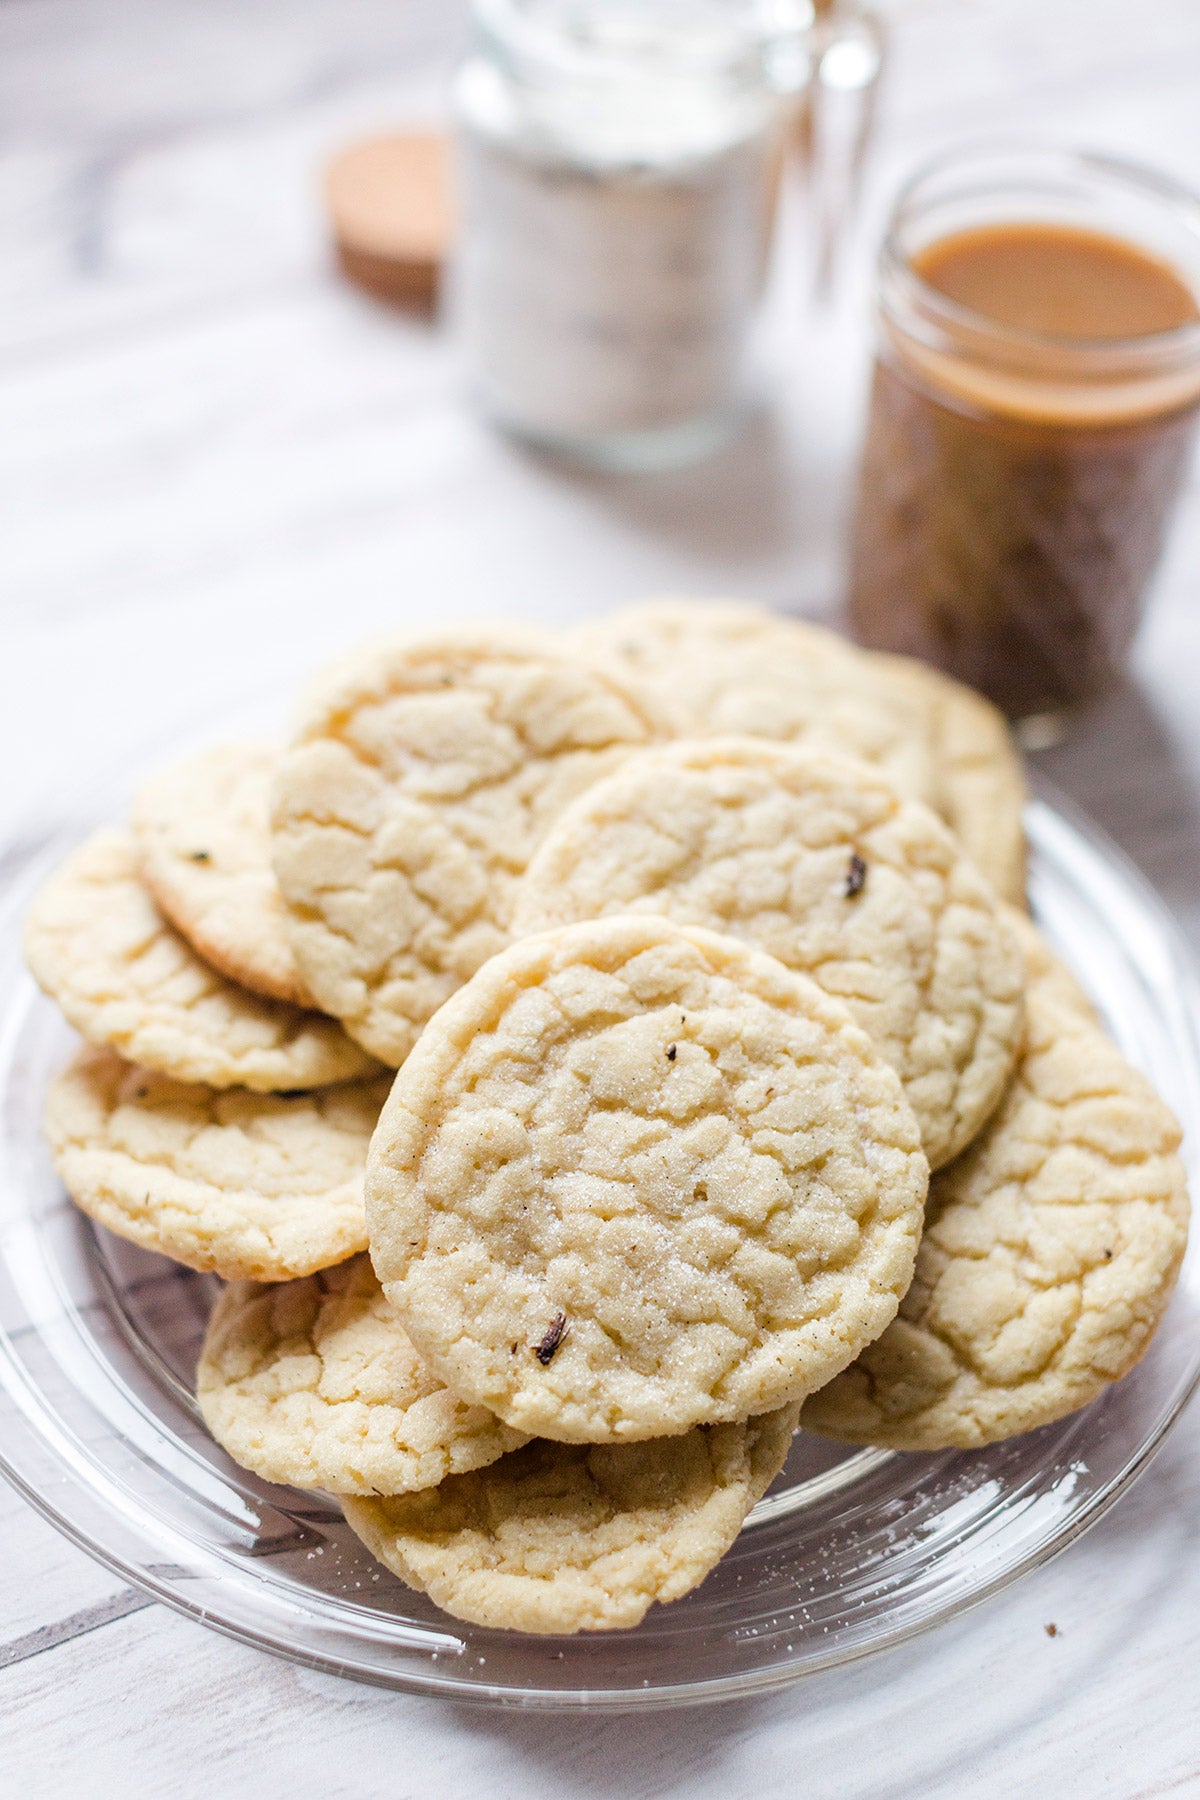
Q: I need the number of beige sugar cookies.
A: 11